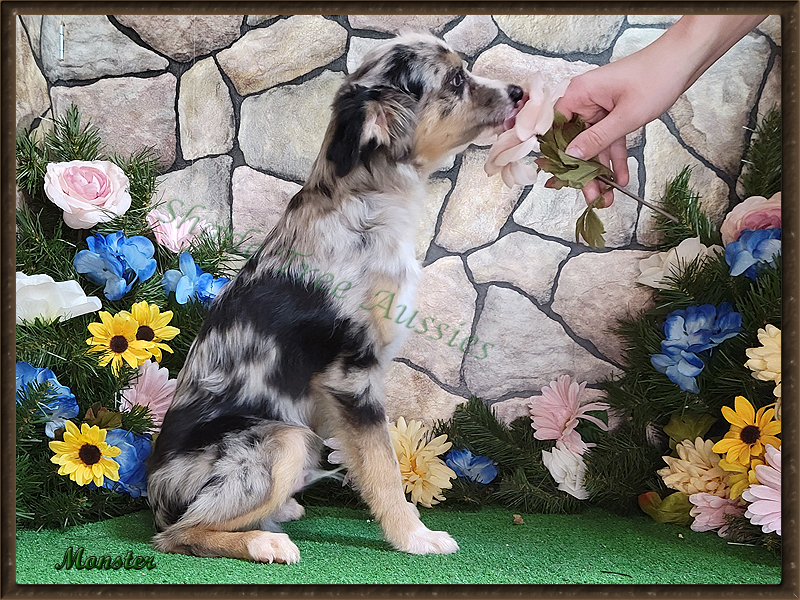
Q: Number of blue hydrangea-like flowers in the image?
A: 7